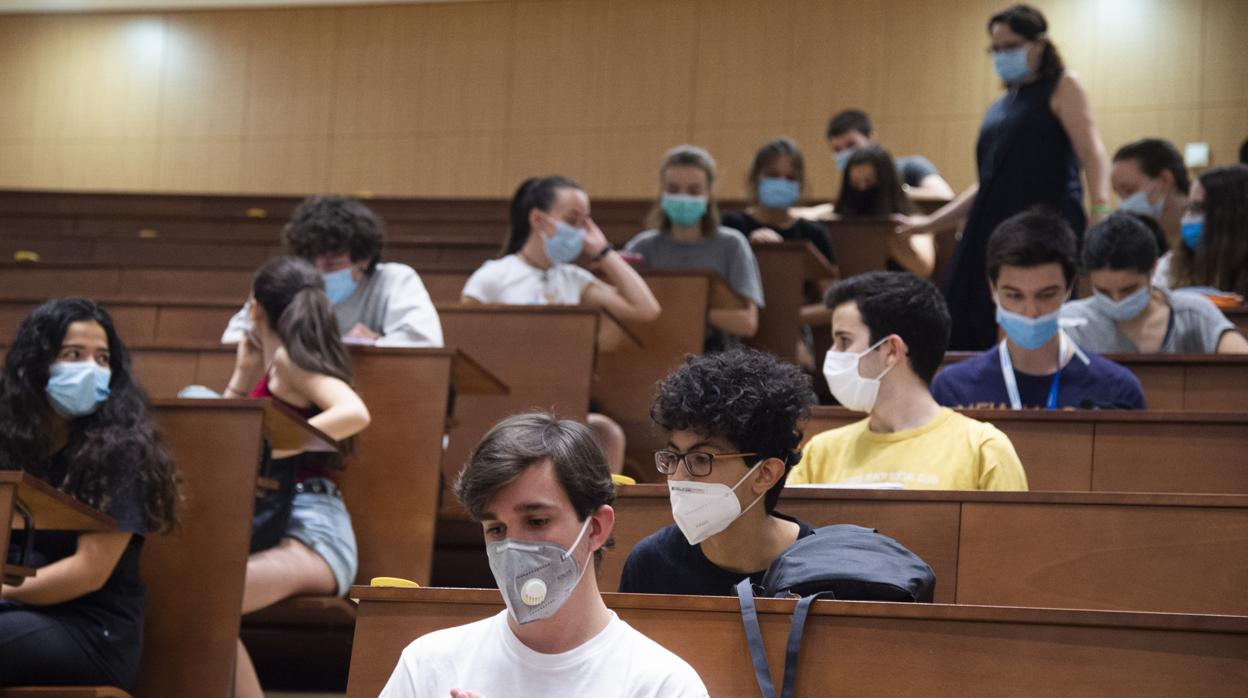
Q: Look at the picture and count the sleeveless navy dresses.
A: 1